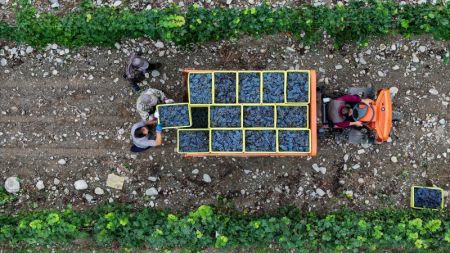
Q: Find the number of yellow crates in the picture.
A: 14